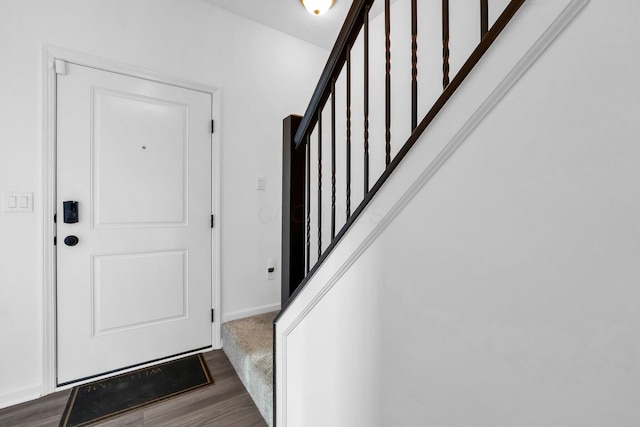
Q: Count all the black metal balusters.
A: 9